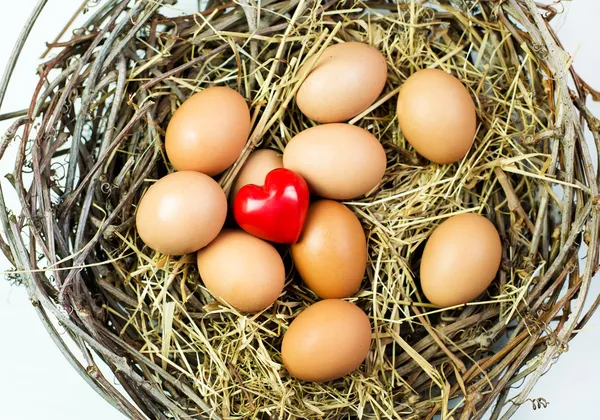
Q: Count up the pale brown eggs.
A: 10